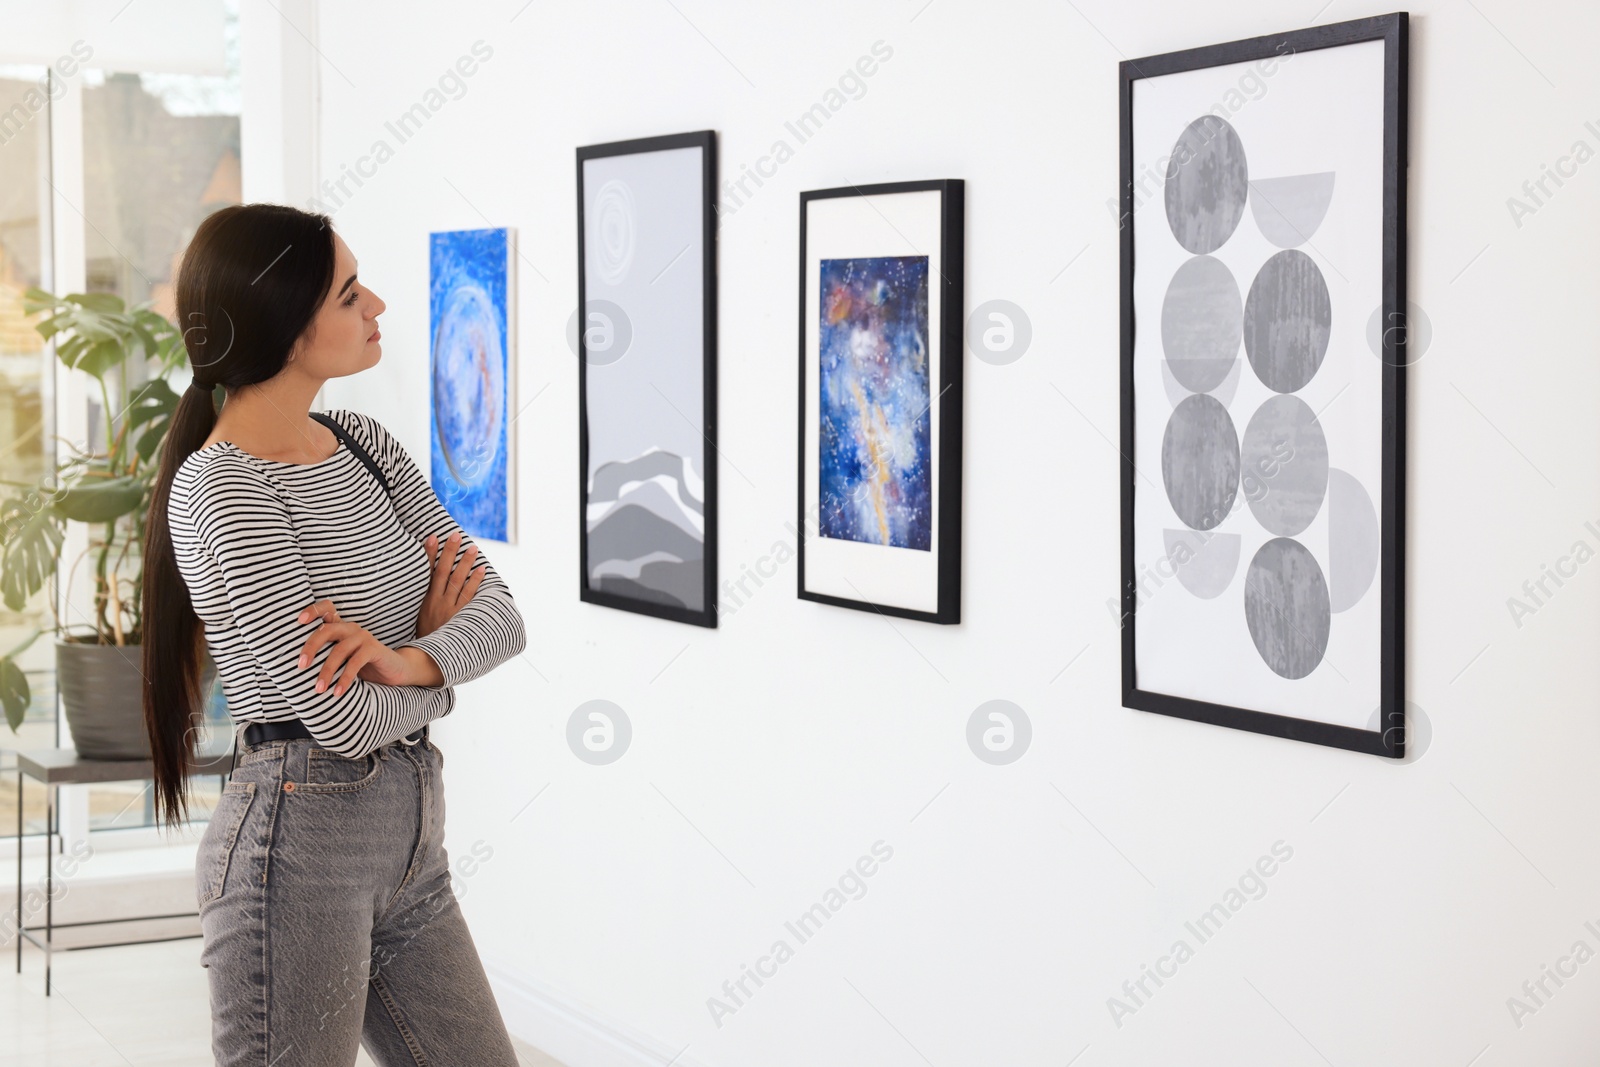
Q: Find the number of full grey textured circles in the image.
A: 6